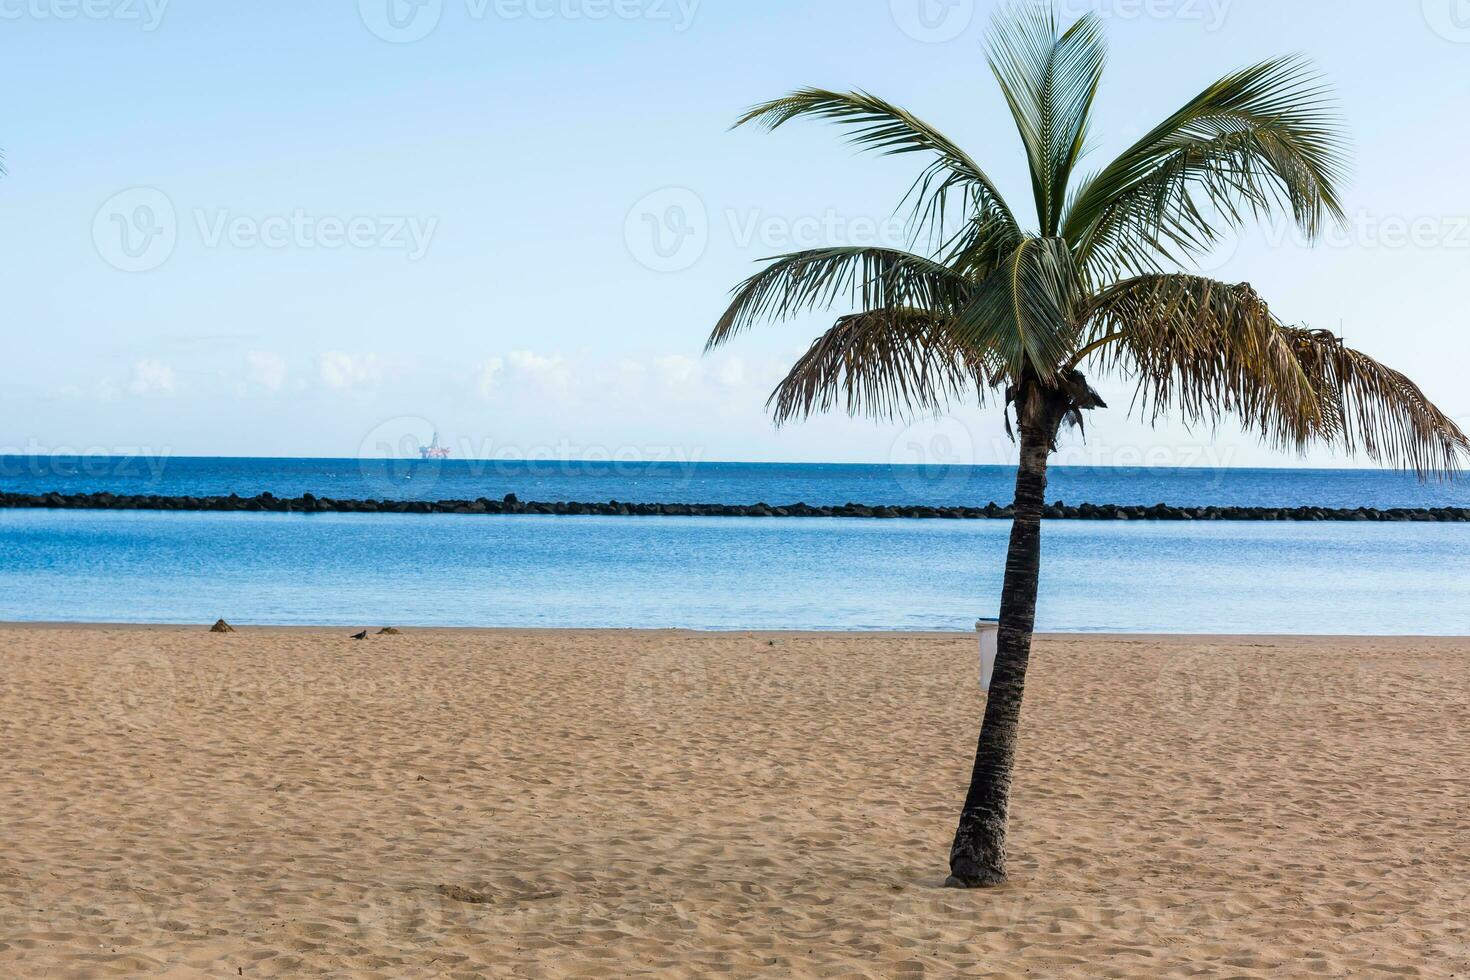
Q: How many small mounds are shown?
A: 2